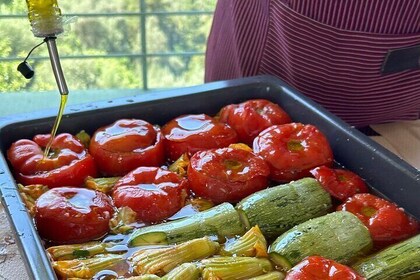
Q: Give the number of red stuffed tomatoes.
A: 11